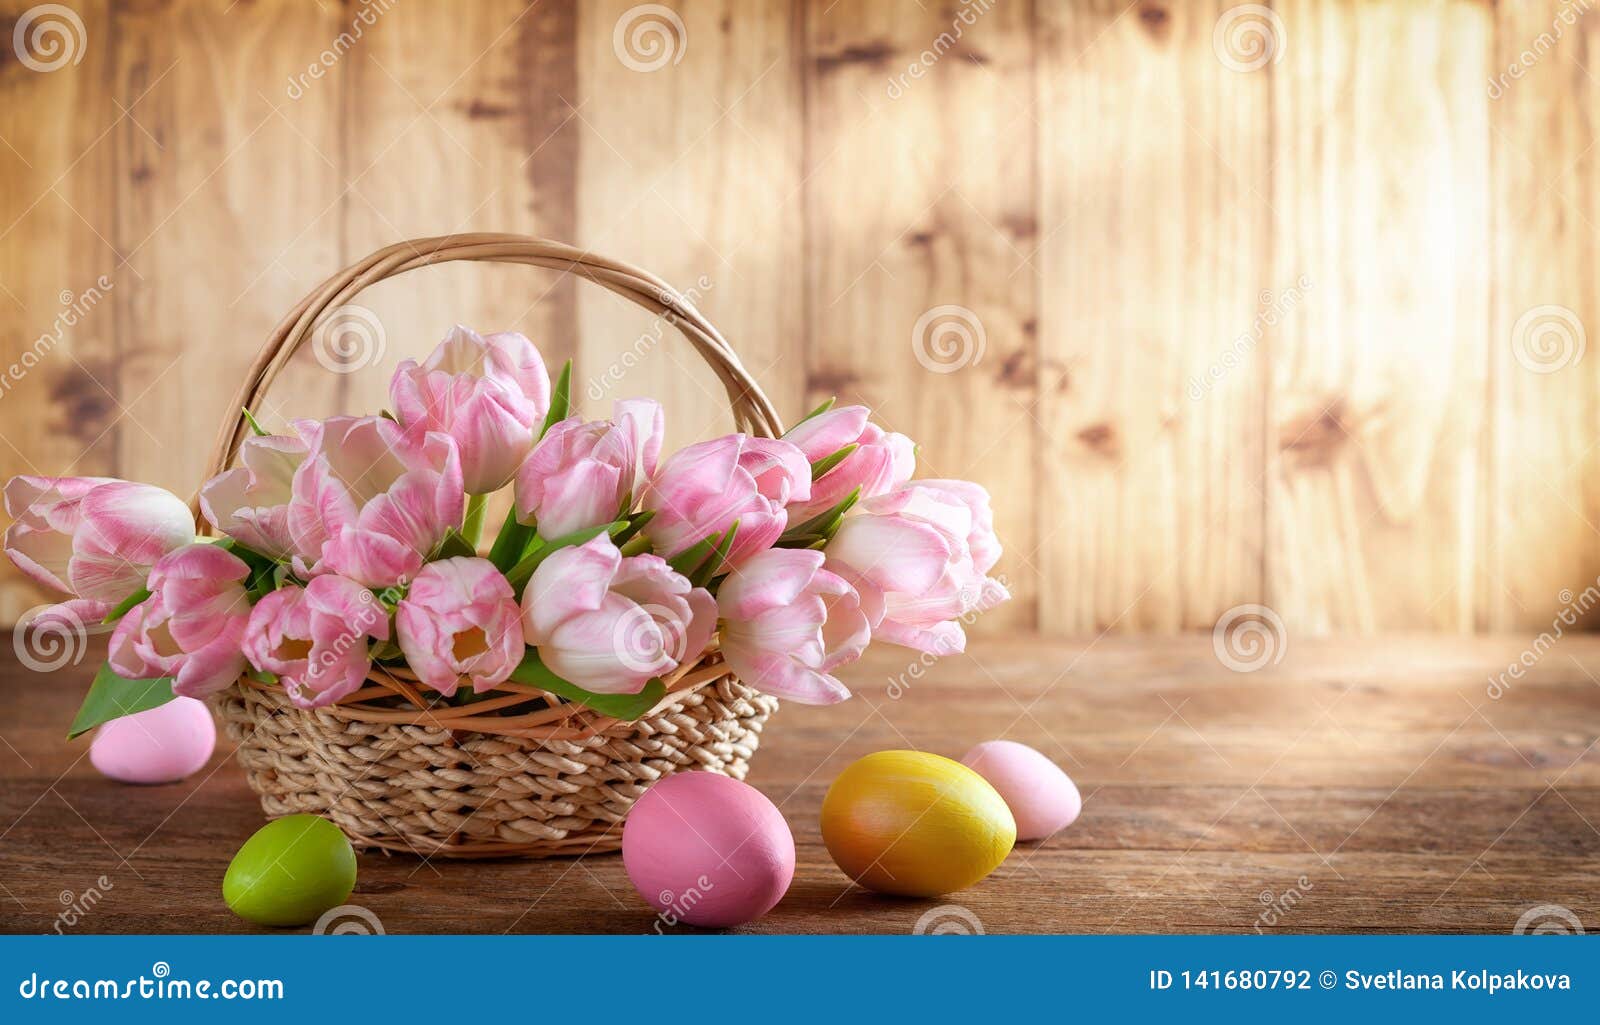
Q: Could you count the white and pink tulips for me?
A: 13